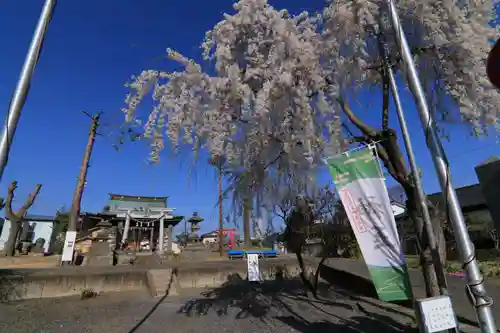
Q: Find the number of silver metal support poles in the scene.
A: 3